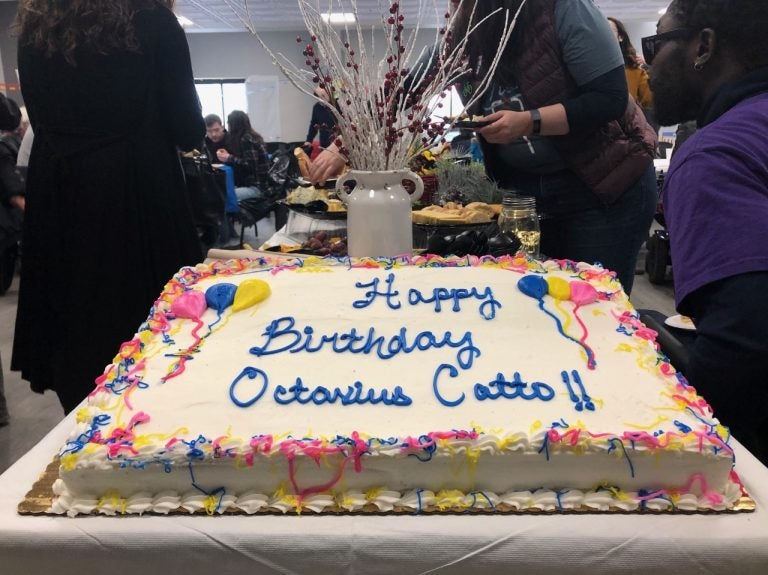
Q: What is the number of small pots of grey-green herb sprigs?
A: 1